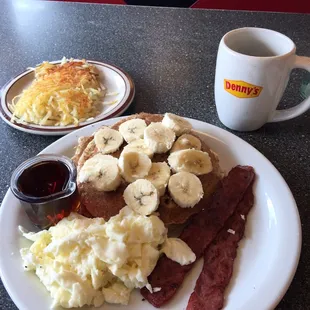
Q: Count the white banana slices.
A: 12